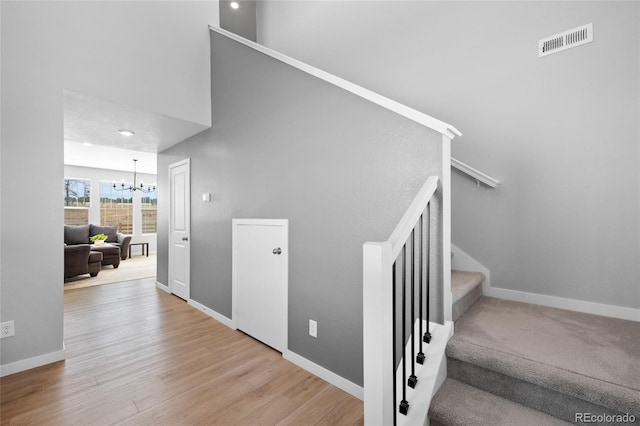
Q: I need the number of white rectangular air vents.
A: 1